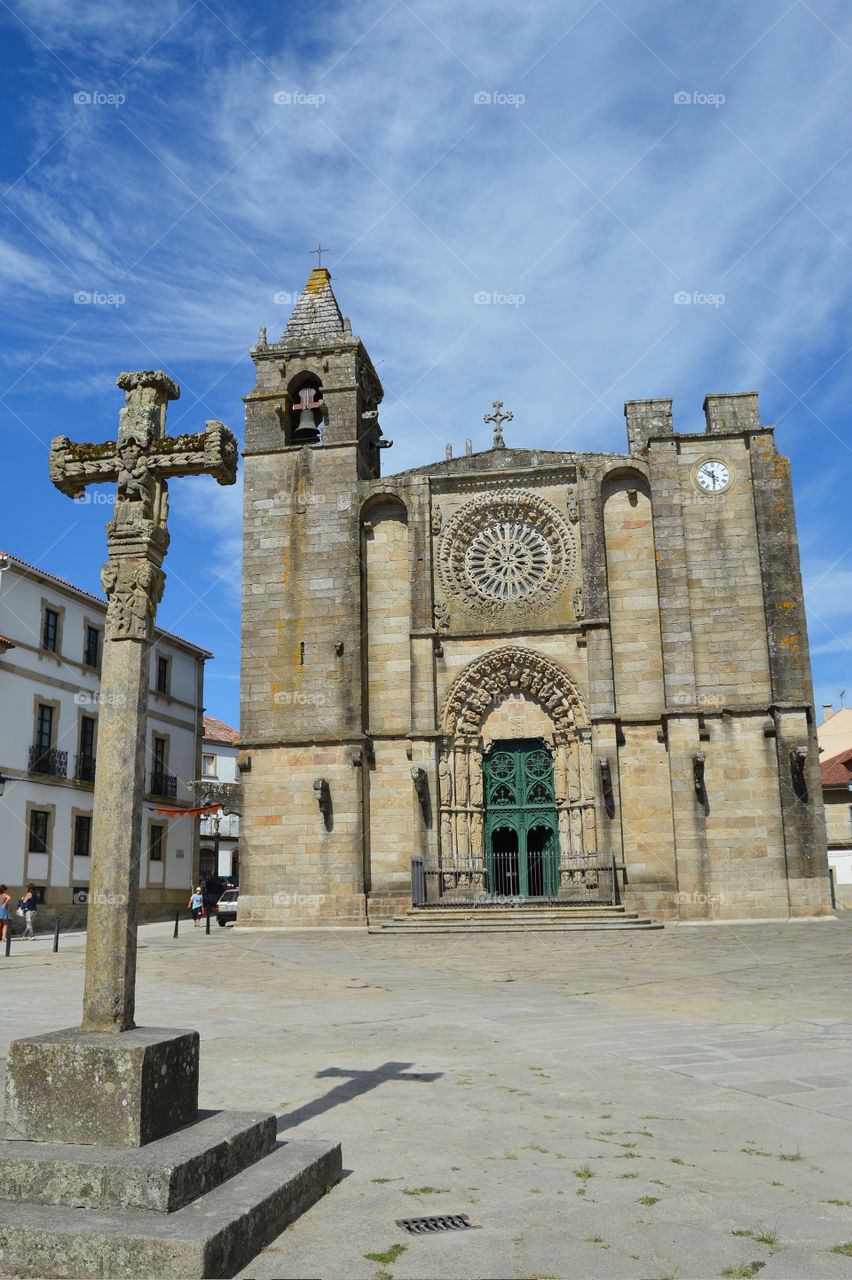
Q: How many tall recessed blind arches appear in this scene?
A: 2